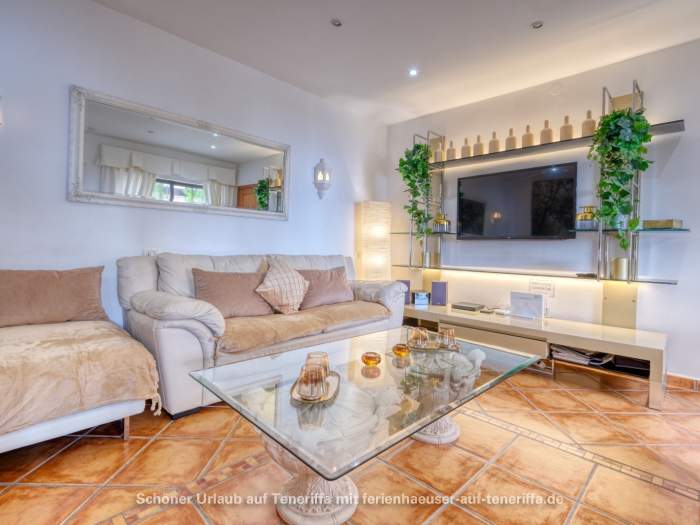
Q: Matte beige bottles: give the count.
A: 10